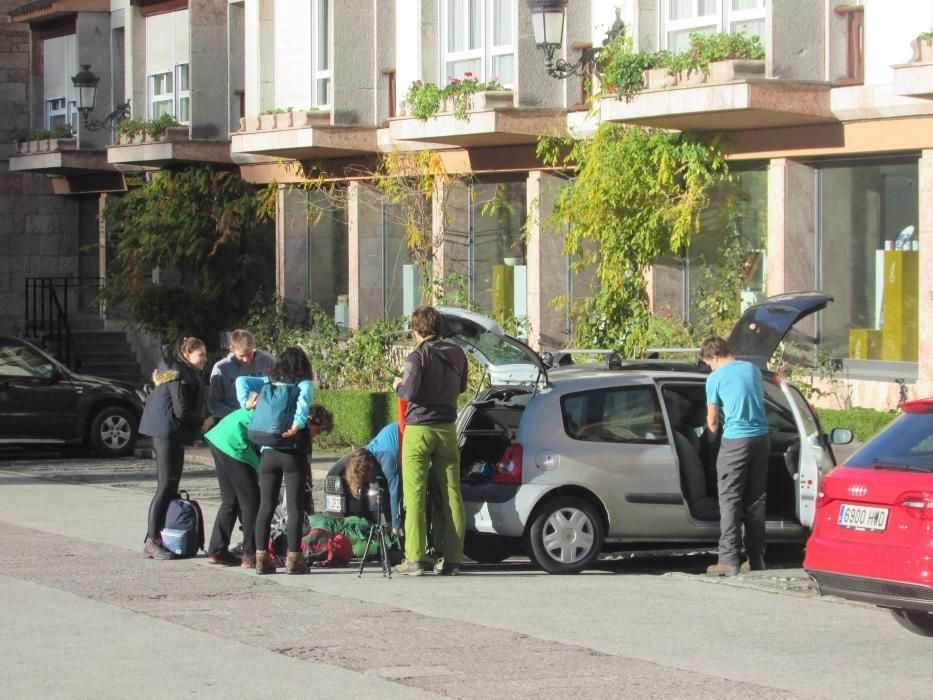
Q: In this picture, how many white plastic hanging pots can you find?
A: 0